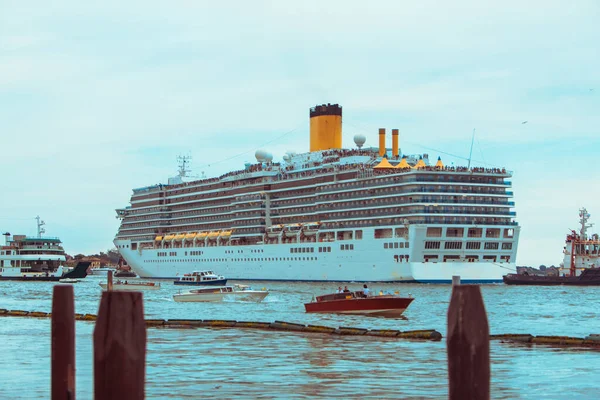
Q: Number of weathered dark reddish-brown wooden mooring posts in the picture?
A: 3